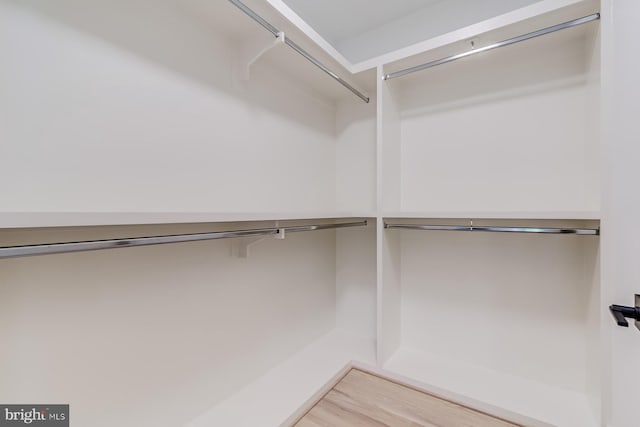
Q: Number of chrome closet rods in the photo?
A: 4